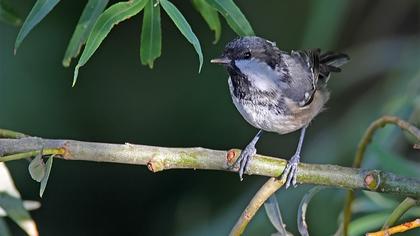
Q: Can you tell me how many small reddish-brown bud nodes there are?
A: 3